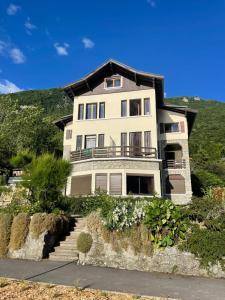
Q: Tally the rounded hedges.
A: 1